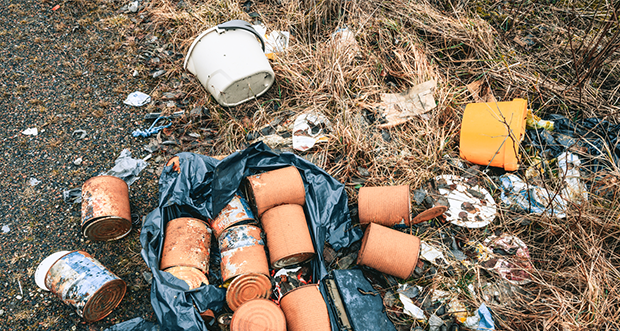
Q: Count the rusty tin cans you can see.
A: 11